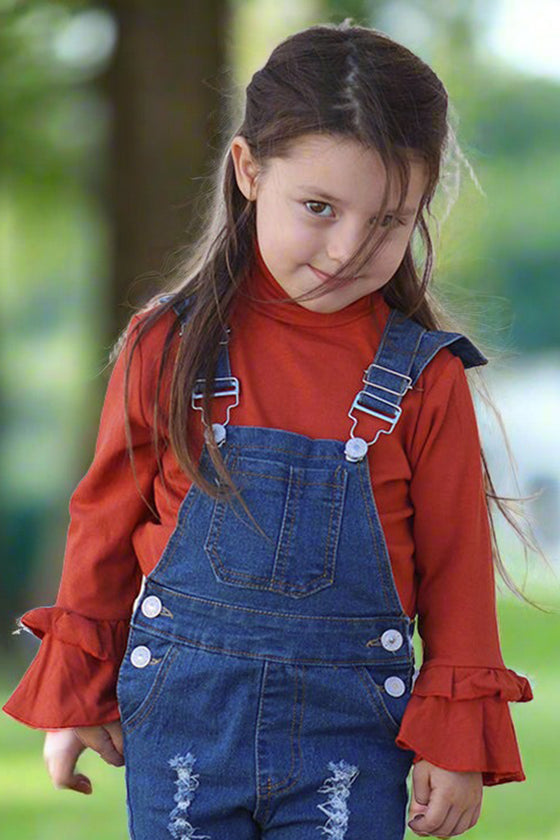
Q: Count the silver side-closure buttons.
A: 4